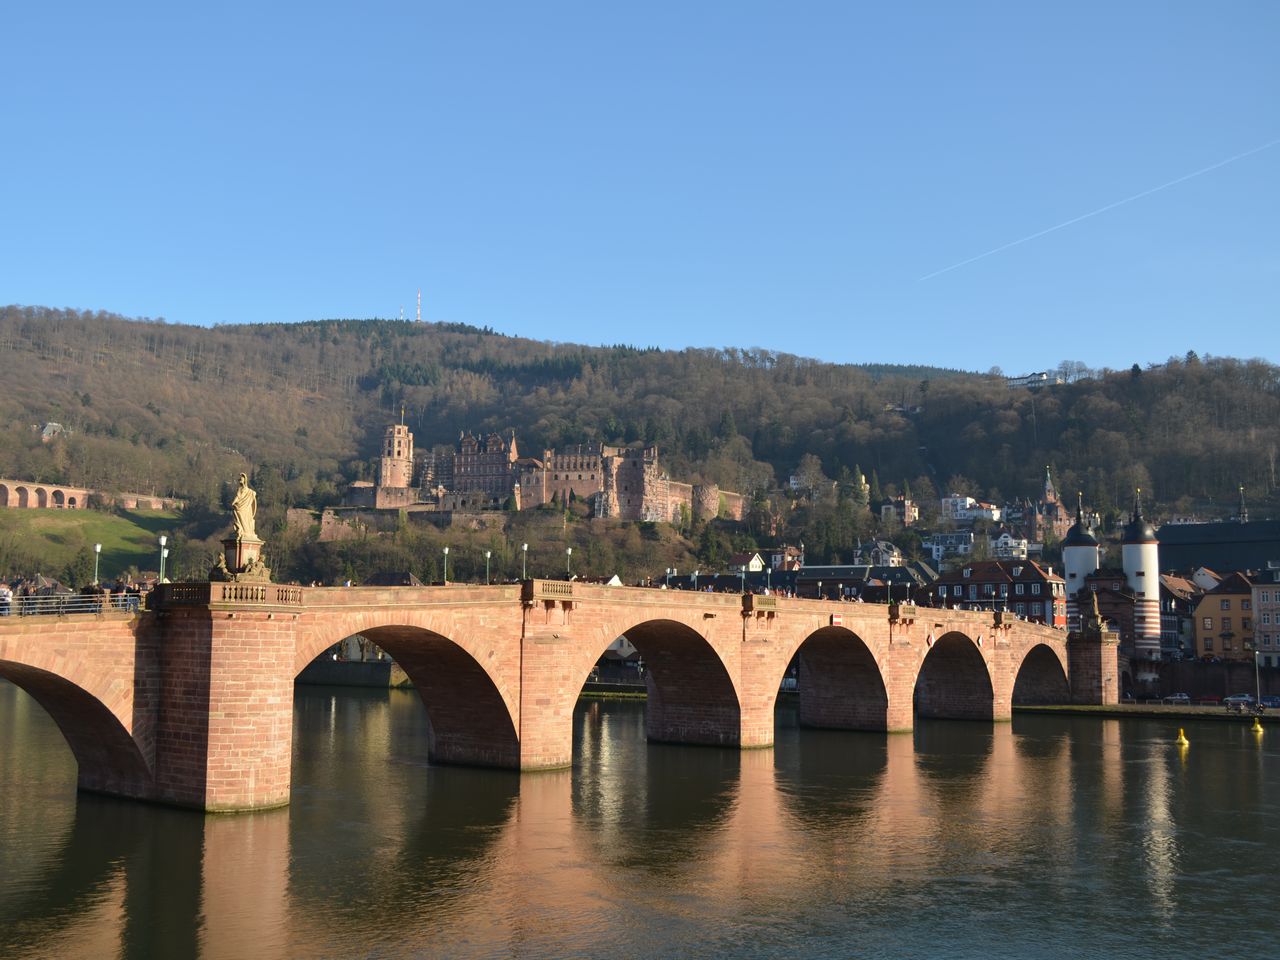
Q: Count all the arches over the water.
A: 6